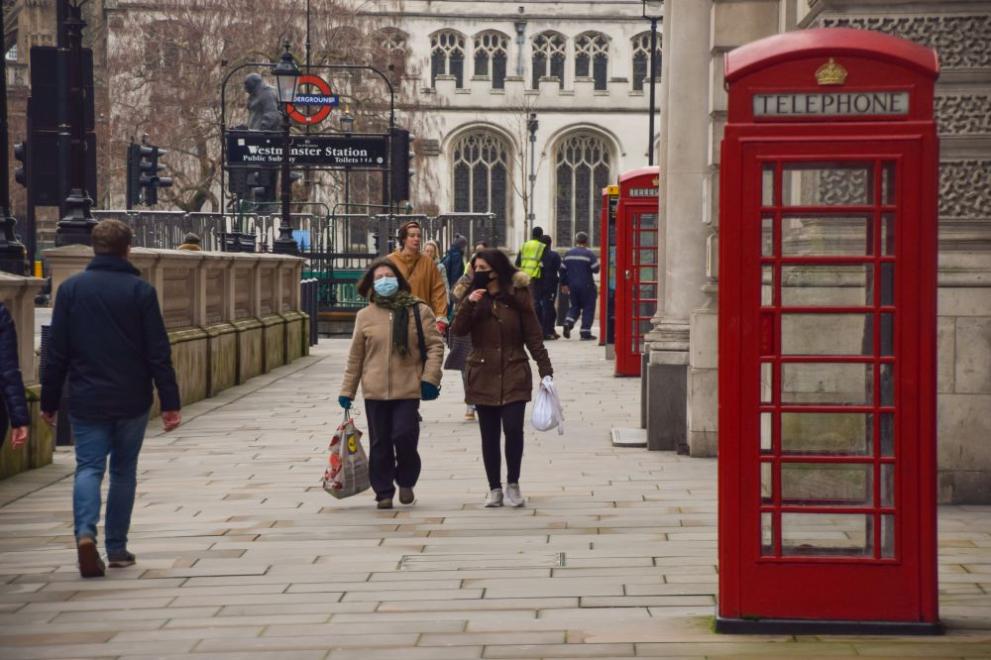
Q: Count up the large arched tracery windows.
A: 2